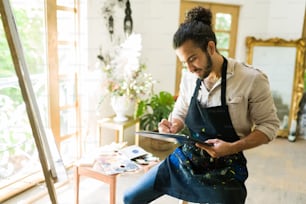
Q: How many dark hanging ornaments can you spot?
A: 2